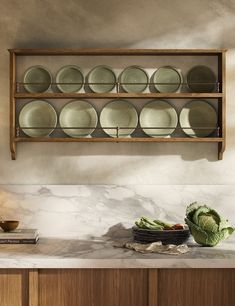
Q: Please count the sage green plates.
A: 11